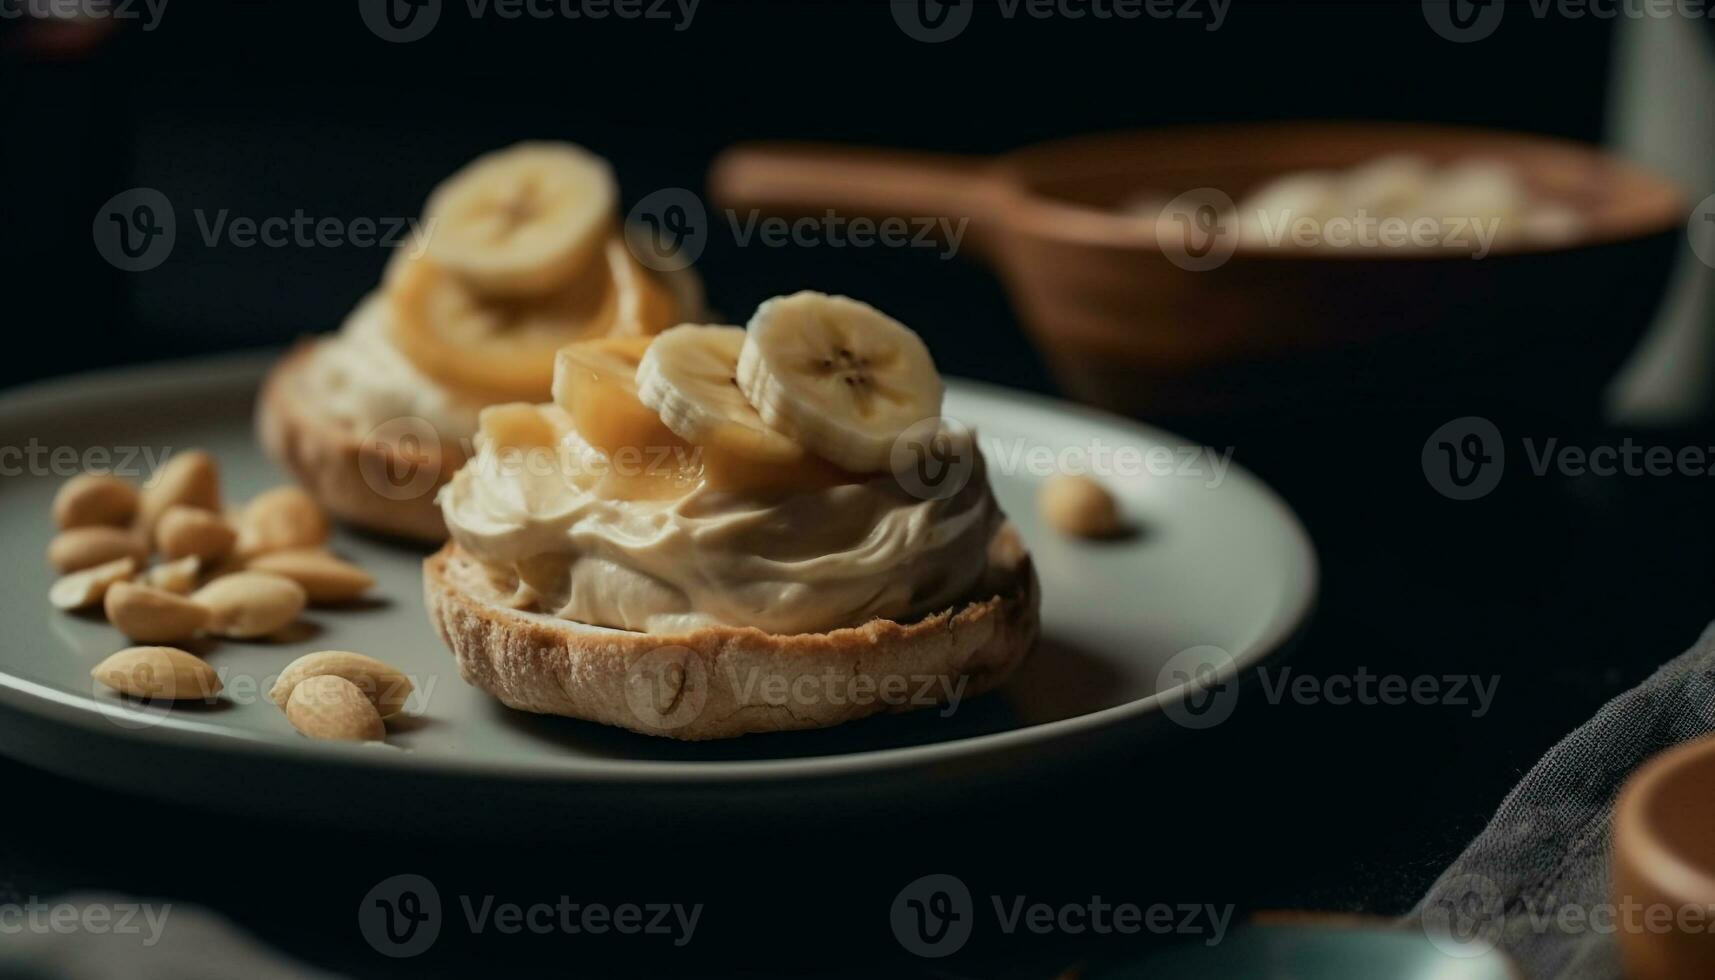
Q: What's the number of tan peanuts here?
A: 14